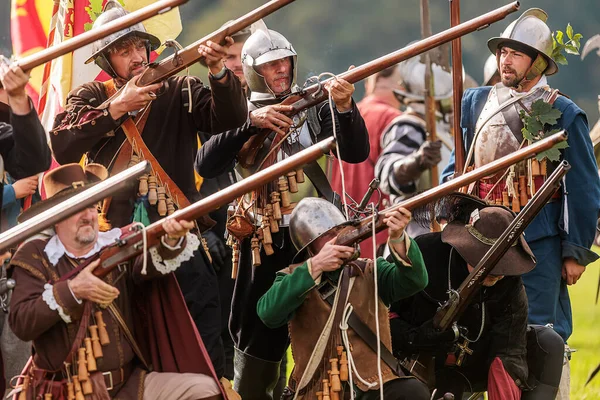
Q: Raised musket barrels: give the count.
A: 7